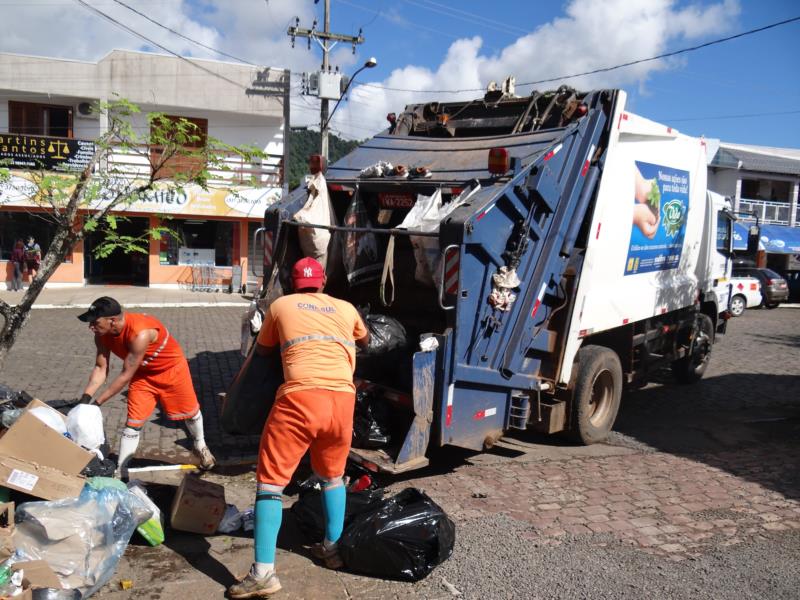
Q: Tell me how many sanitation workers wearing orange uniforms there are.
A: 2